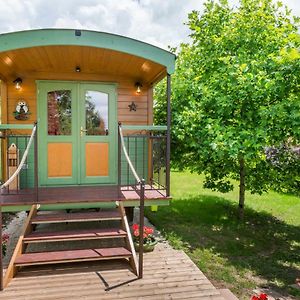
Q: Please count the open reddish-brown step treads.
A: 3